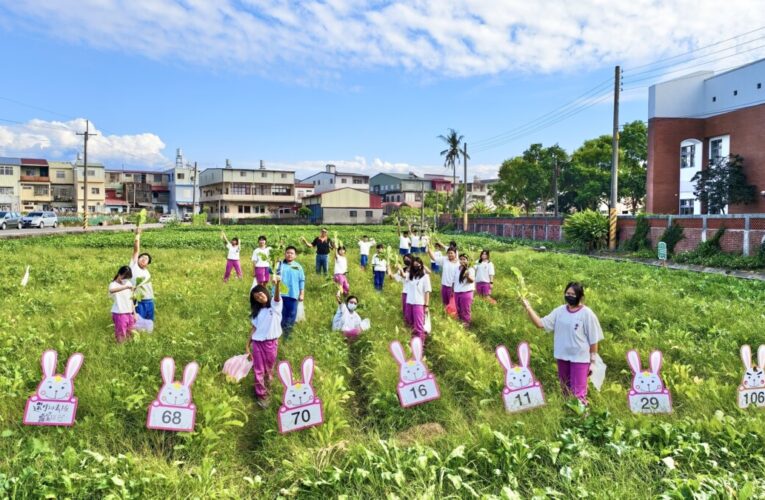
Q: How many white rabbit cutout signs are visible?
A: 7